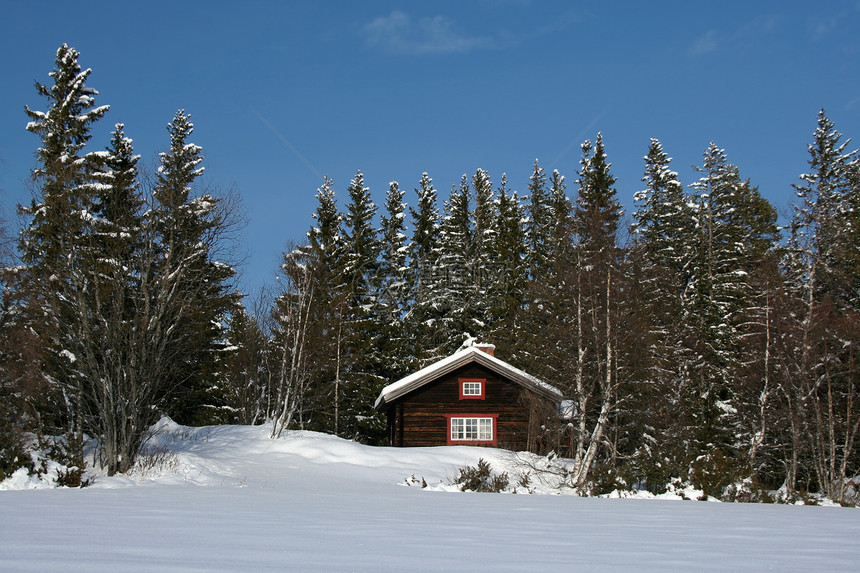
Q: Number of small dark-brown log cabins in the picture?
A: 1